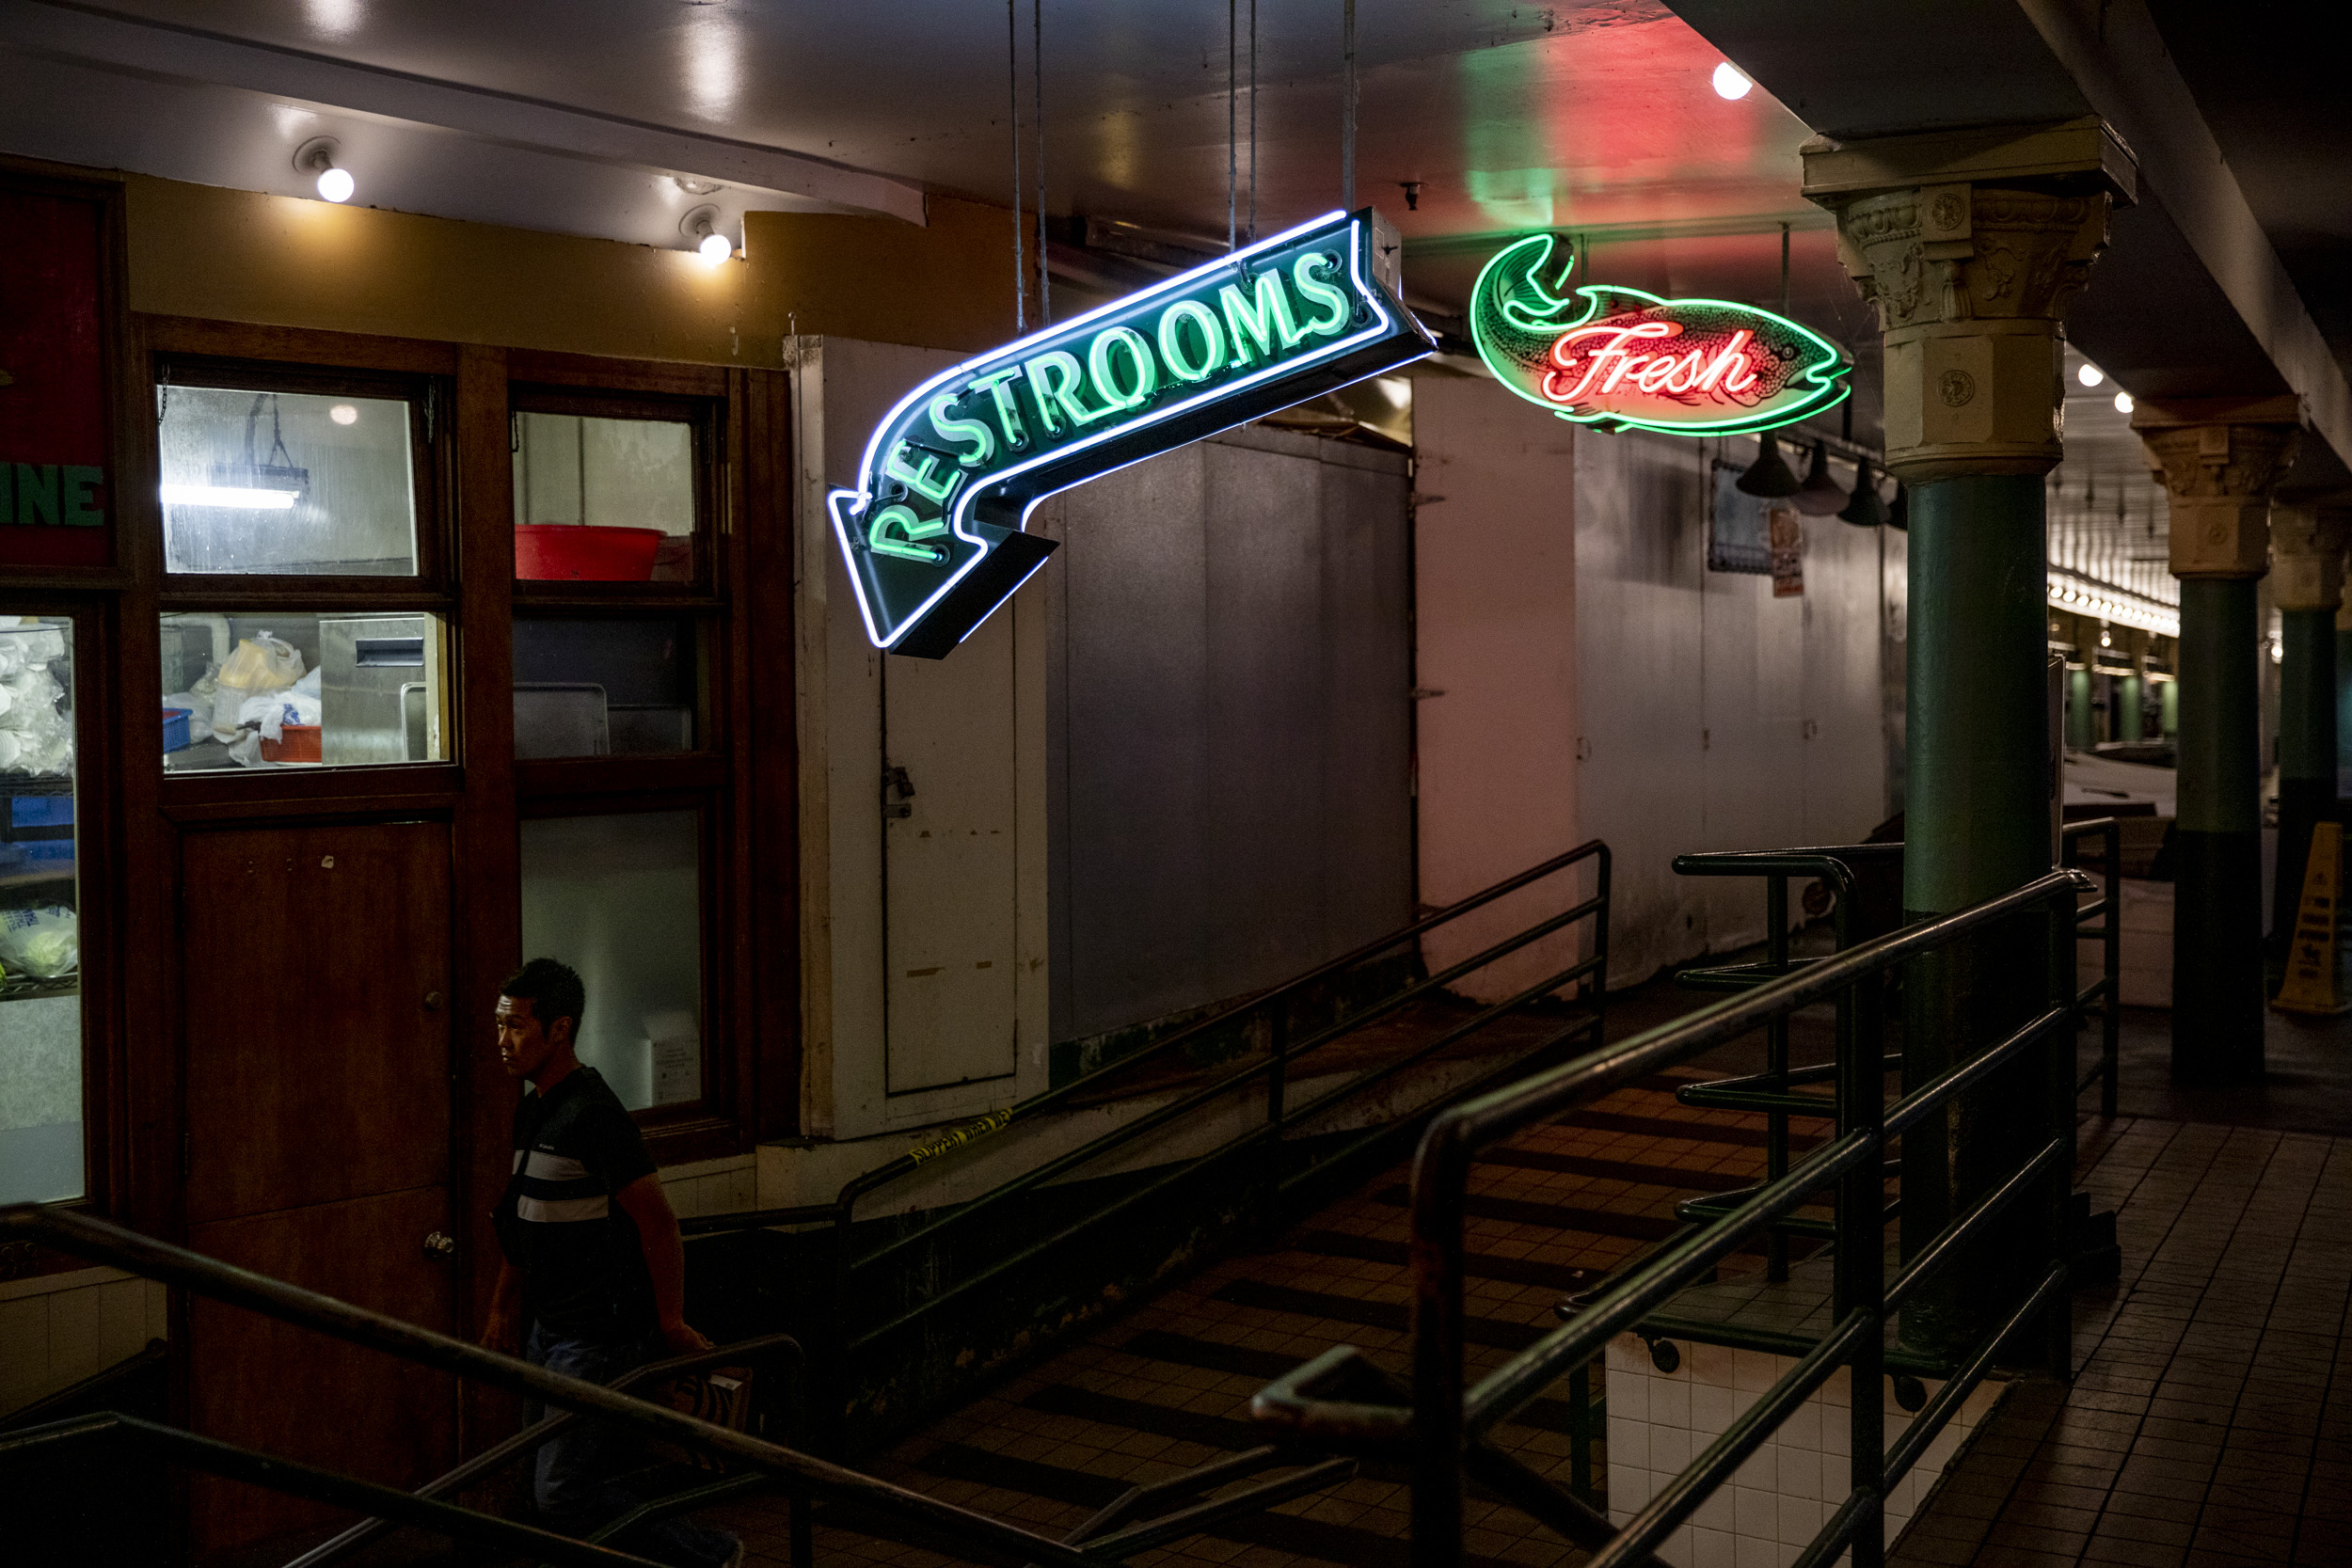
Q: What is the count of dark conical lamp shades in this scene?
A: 4